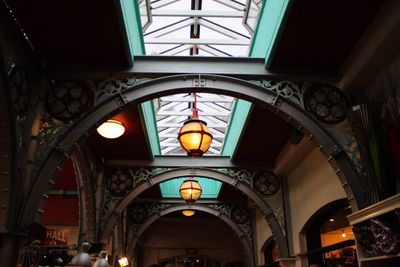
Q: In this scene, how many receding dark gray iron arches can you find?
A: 3